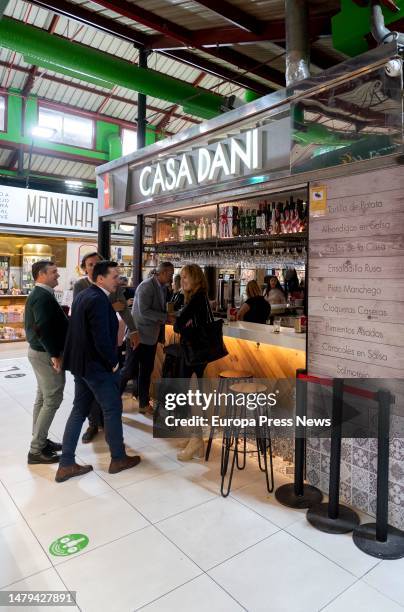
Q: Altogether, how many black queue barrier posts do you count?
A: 3